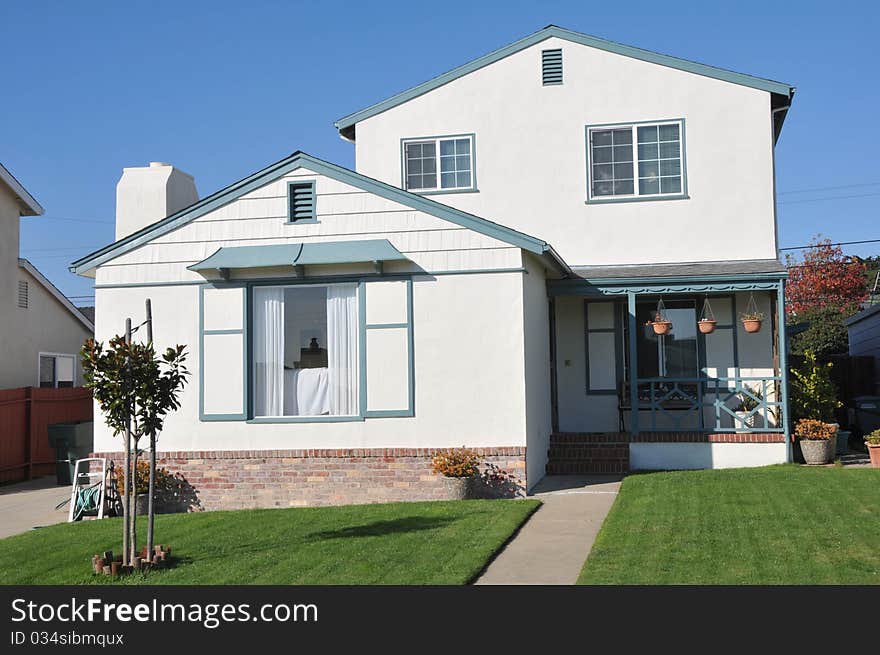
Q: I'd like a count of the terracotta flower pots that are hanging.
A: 3